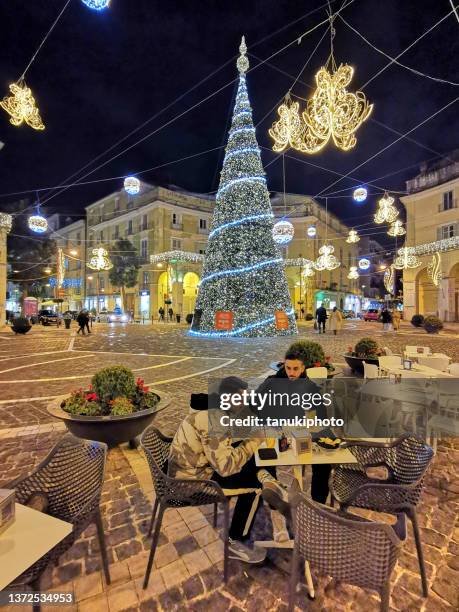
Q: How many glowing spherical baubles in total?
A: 7